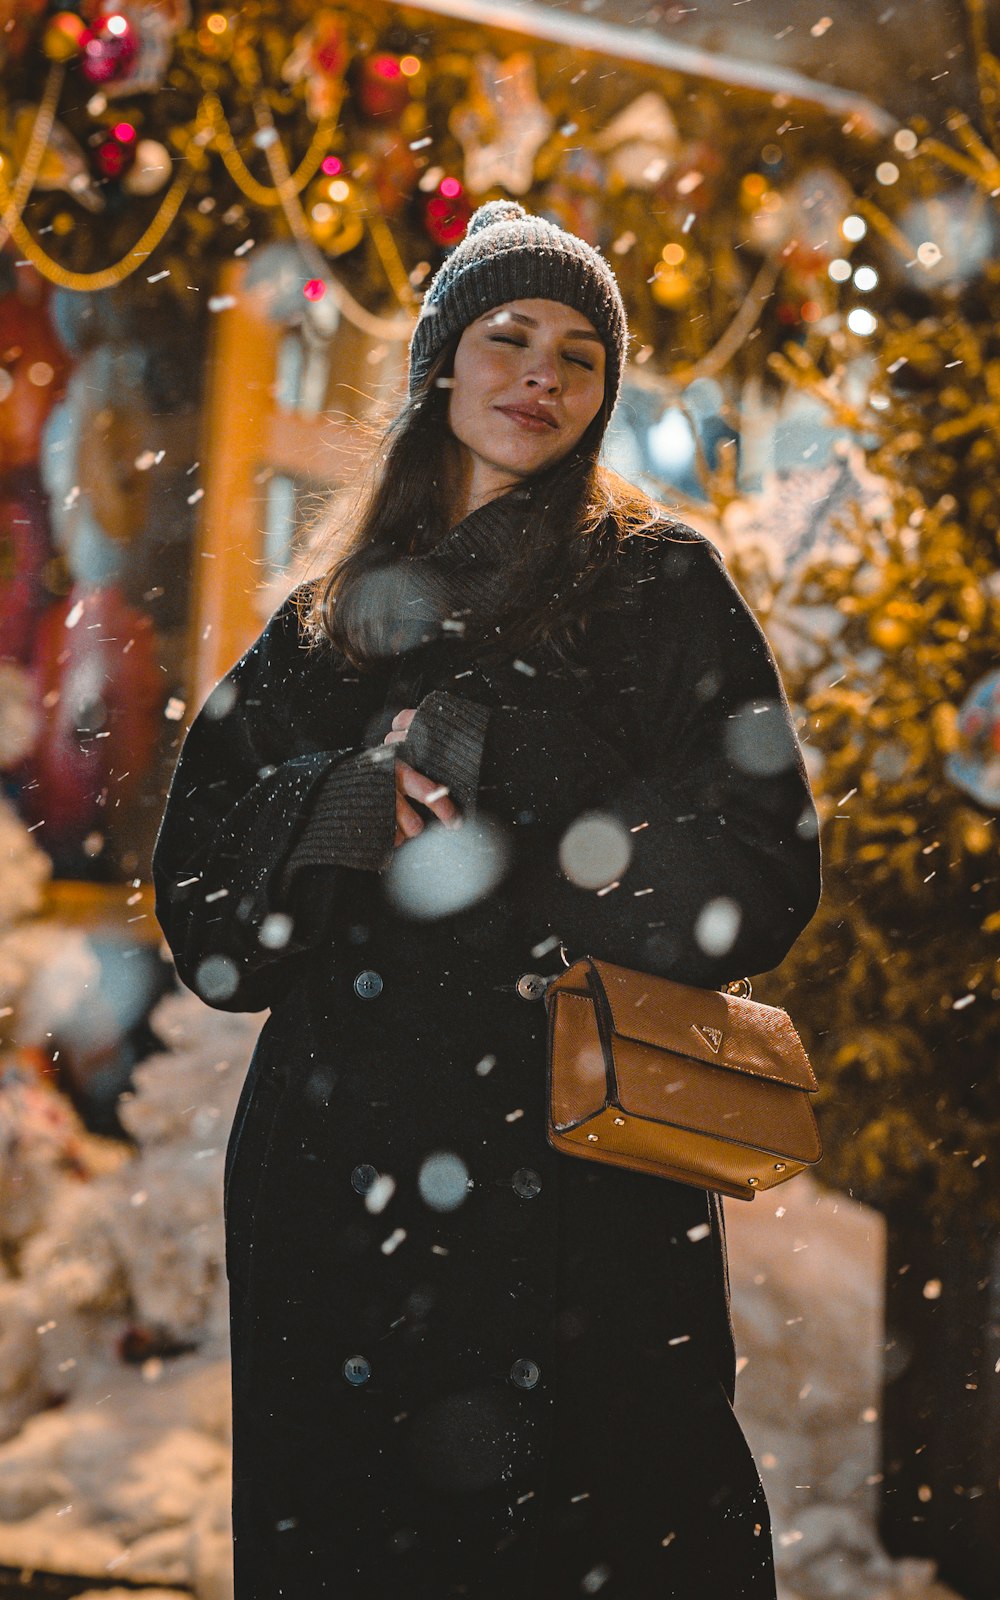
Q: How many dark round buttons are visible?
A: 6